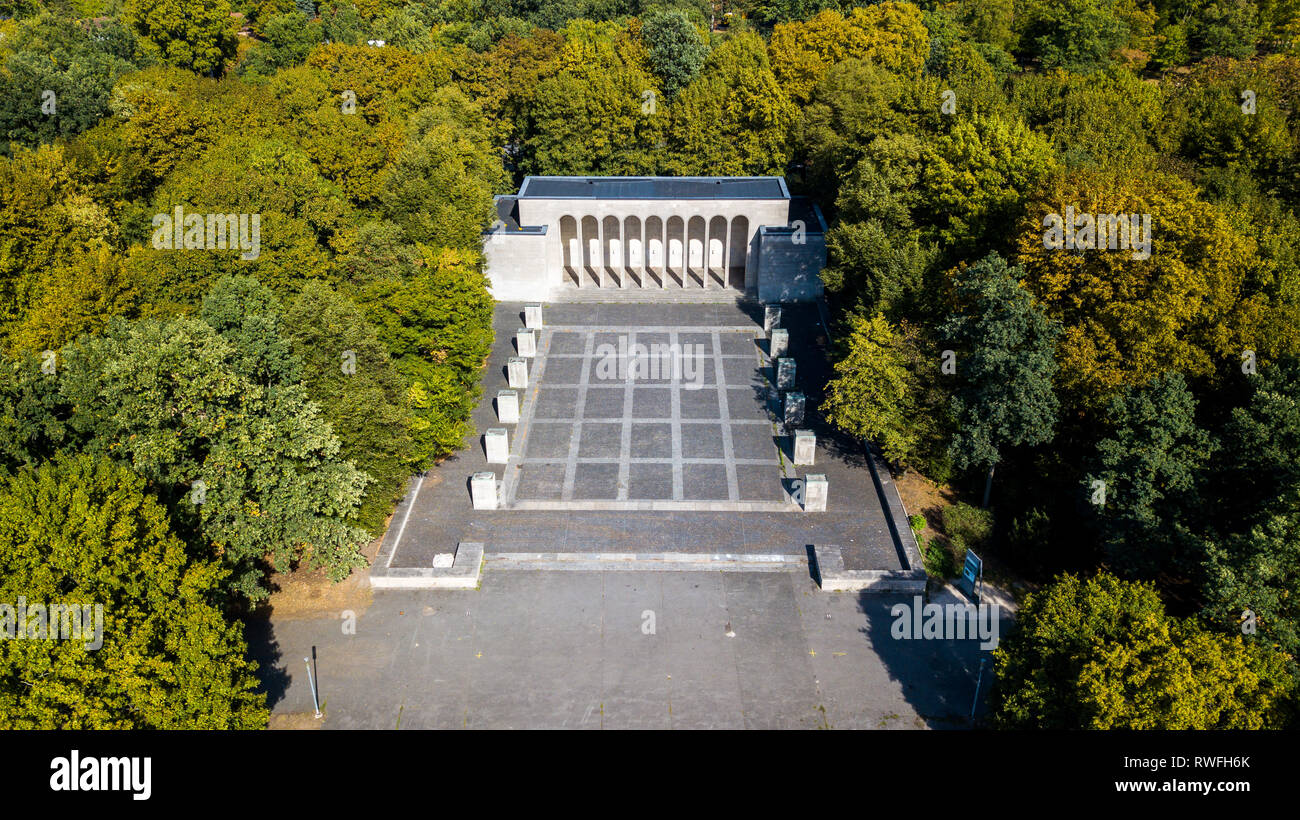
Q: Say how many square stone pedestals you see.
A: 12